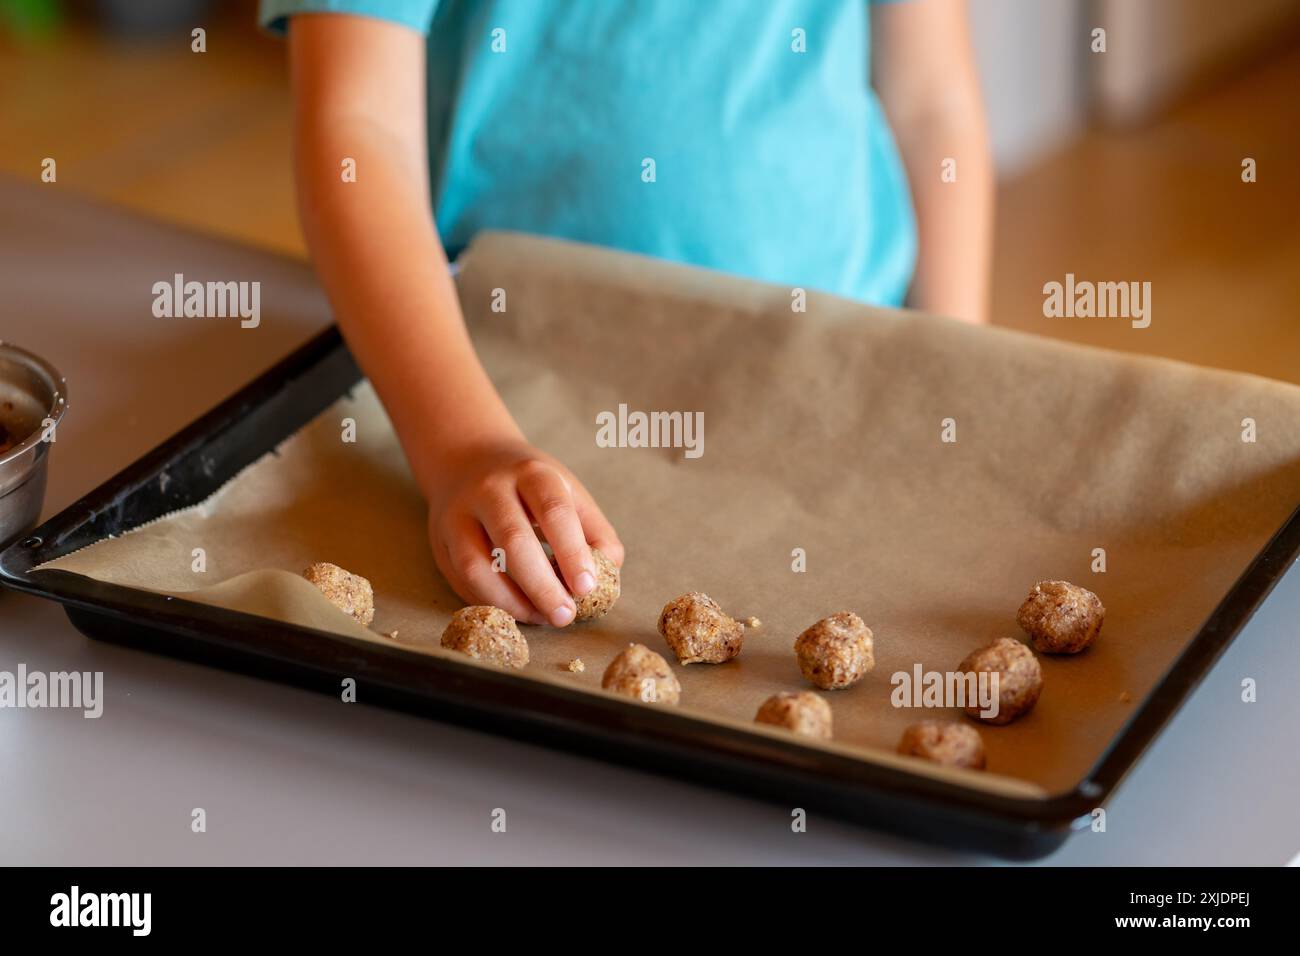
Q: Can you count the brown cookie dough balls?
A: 10